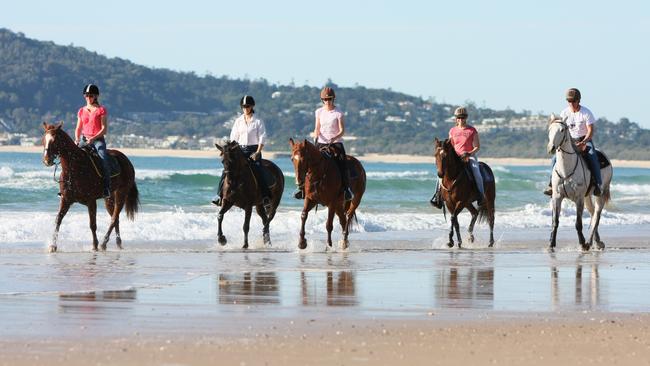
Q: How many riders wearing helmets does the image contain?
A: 5